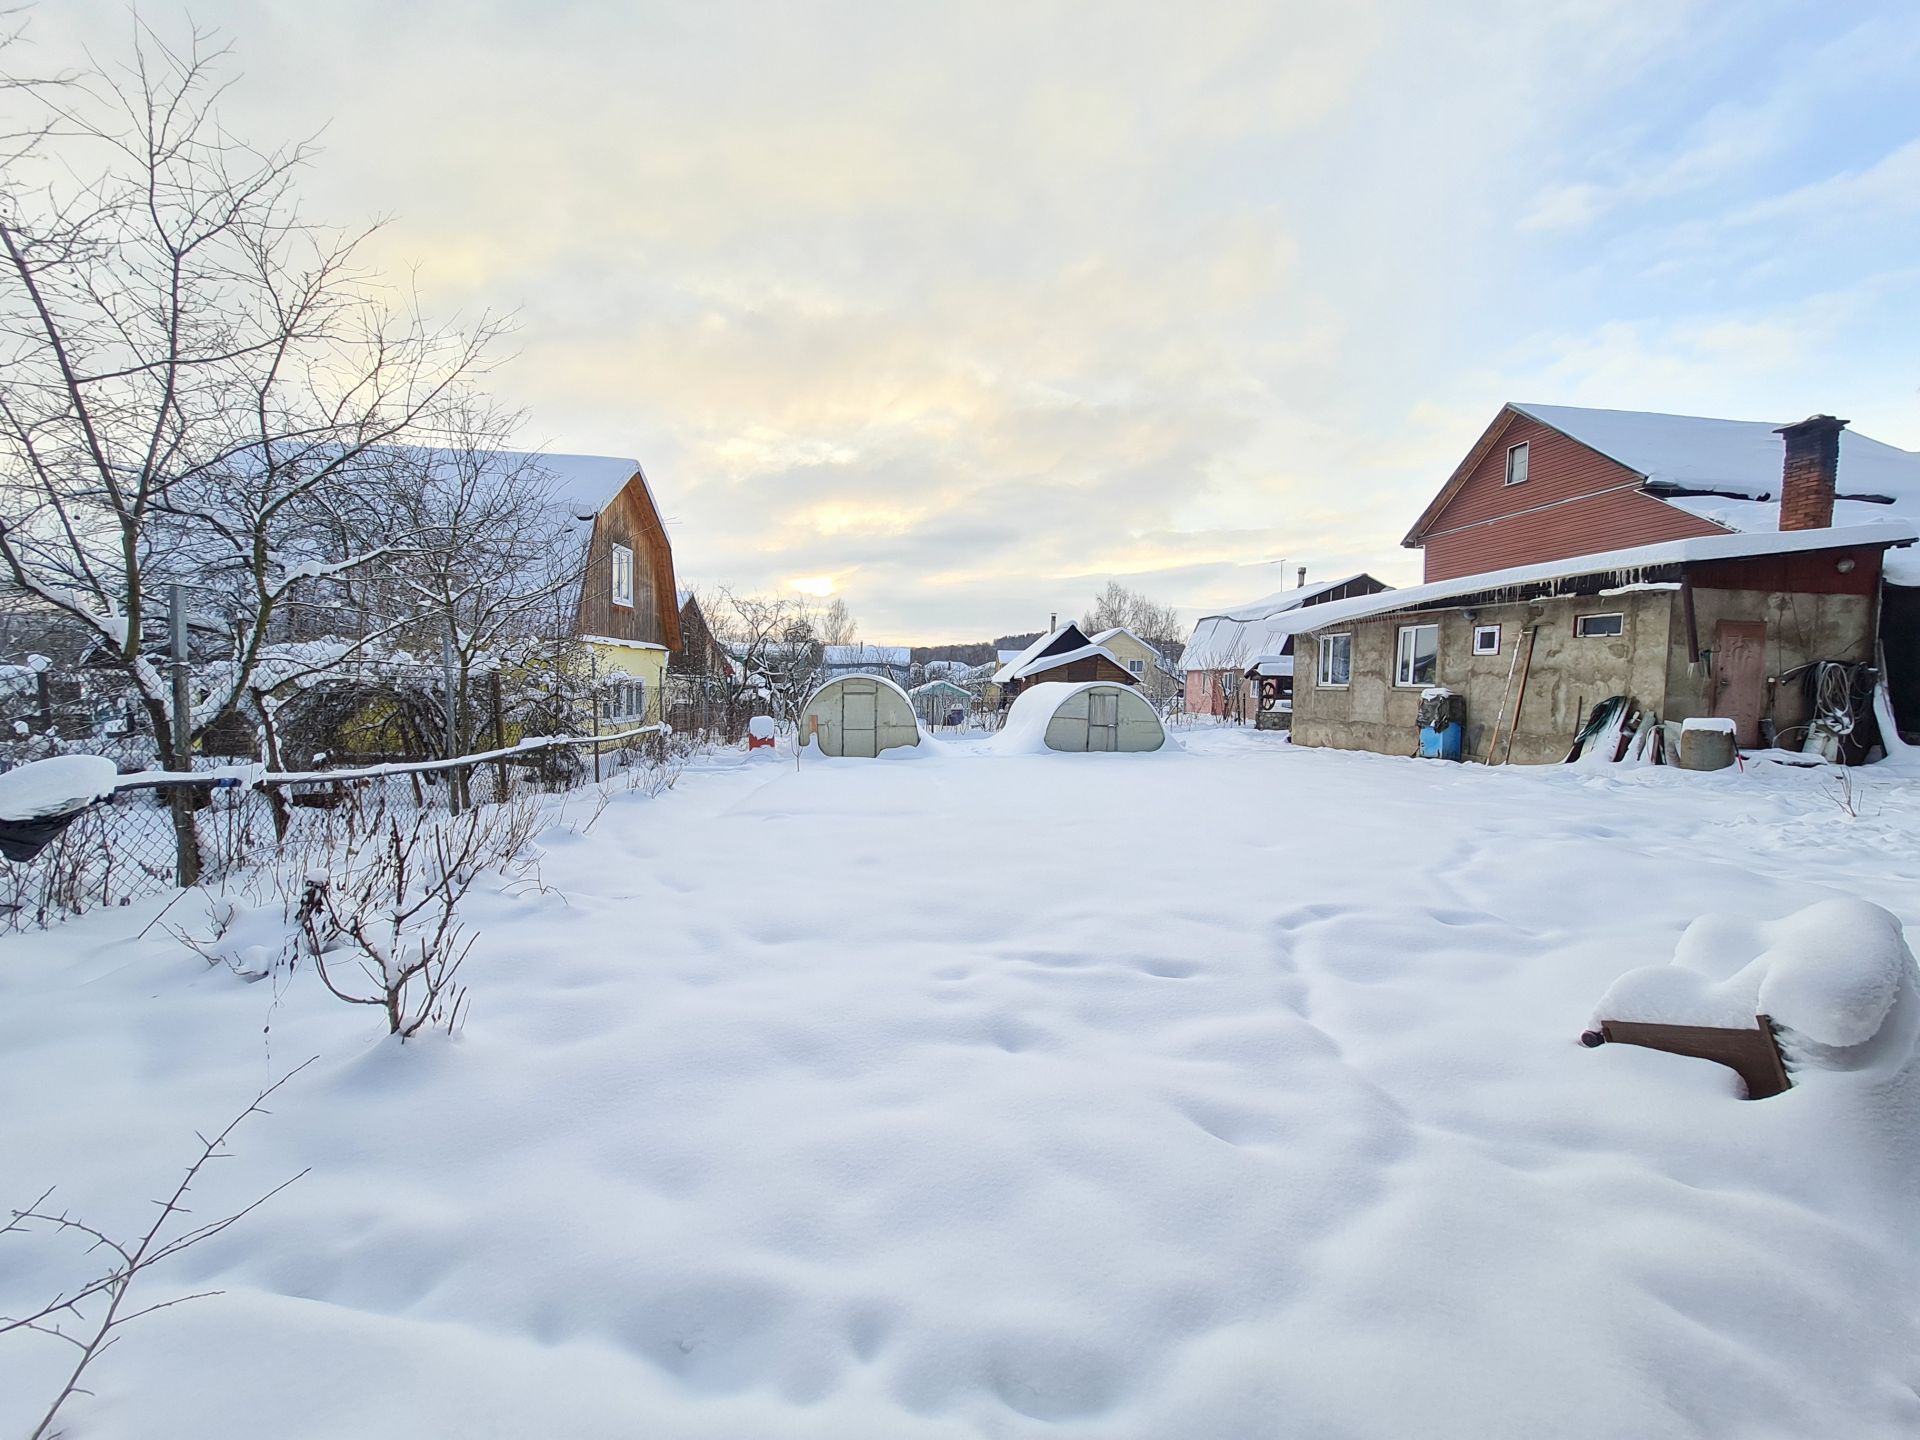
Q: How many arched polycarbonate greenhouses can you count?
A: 2